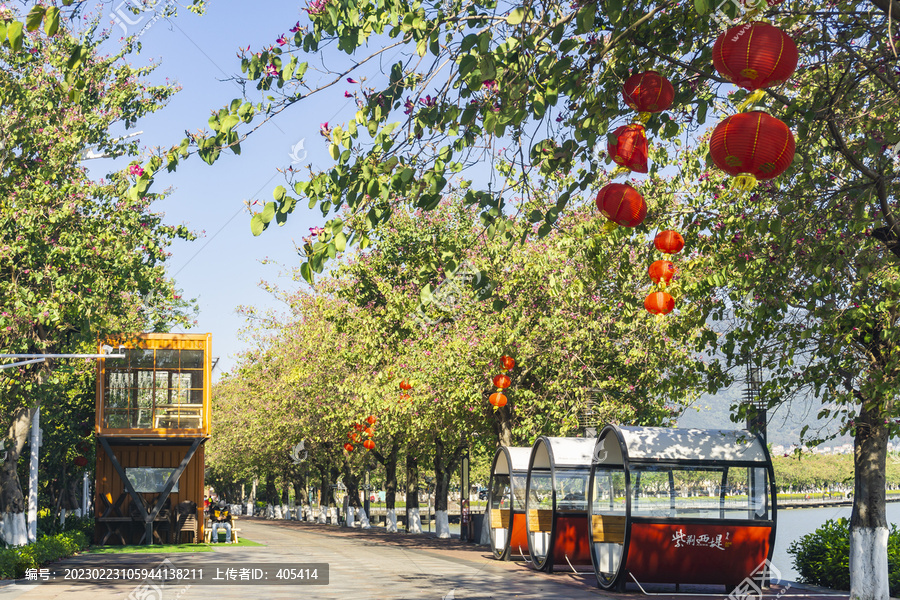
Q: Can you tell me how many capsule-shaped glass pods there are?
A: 3